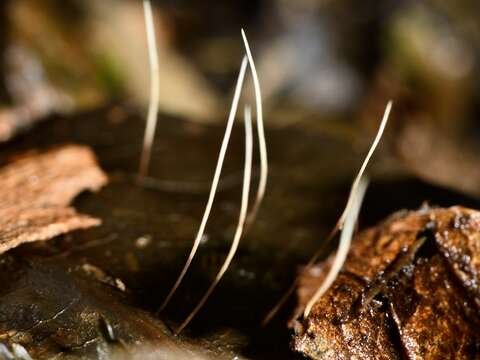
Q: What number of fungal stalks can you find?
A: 6